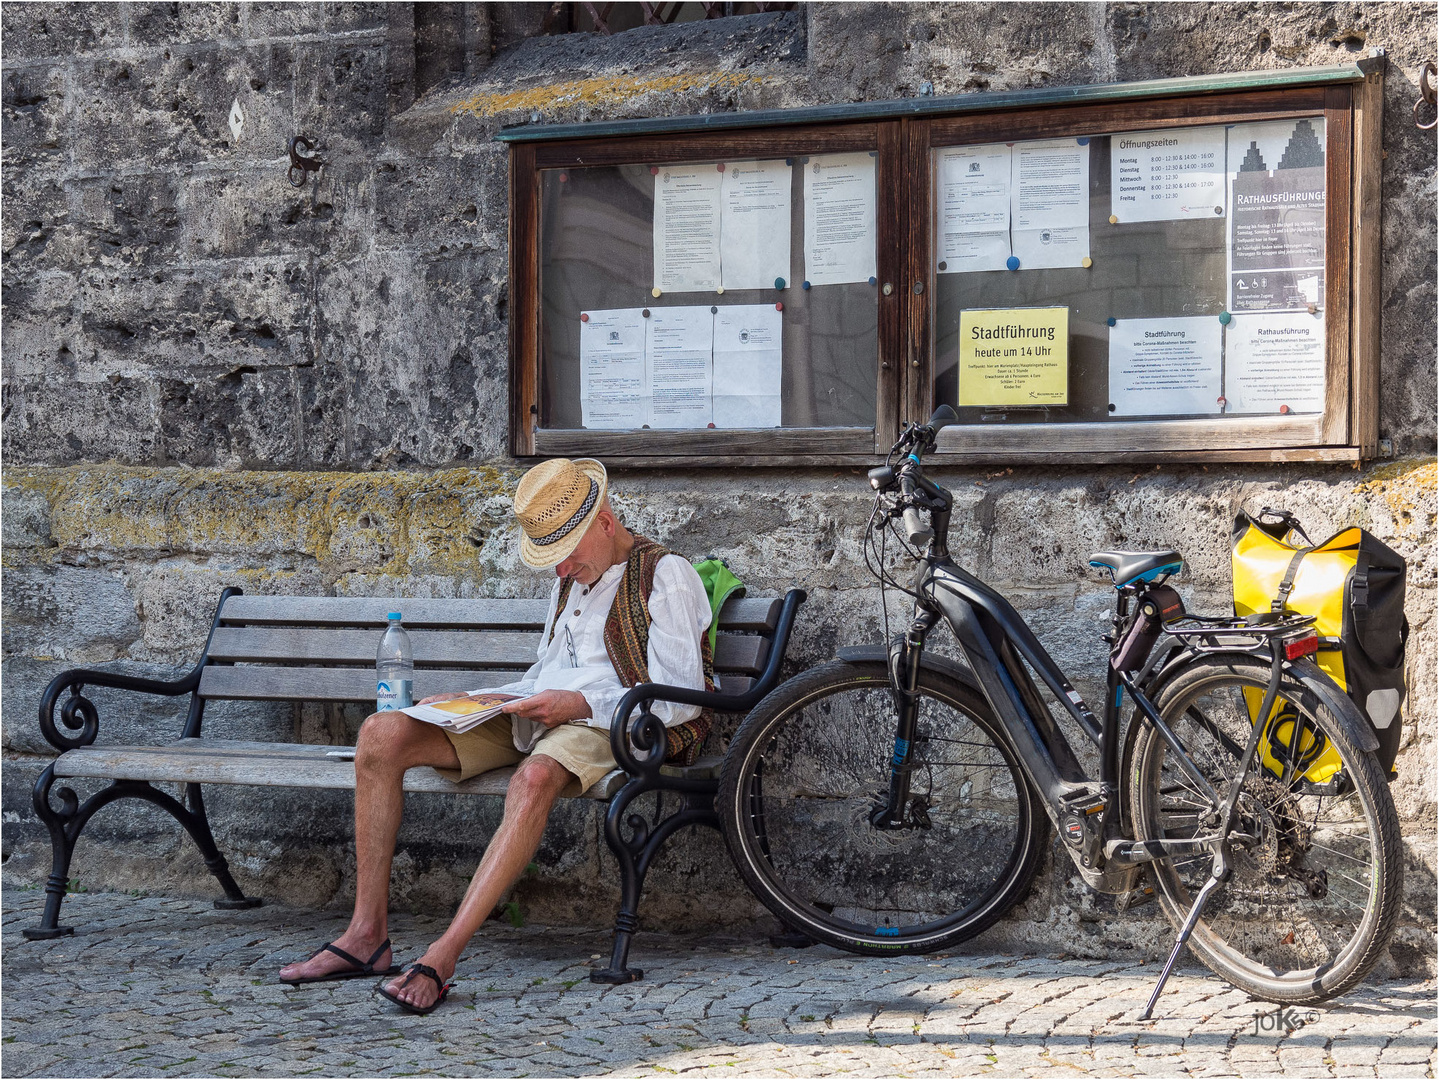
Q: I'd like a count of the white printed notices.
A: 11